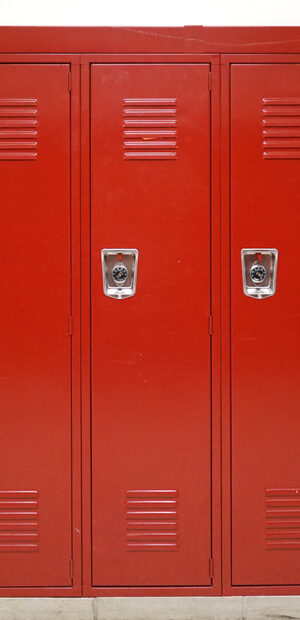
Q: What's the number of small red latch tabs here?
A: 2